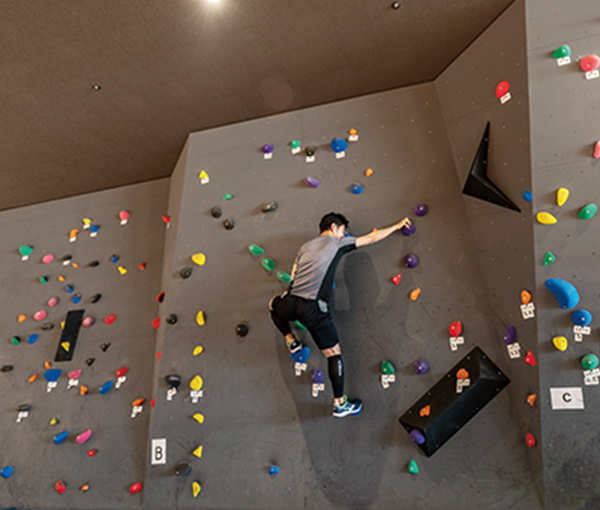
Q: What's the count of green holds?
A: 15